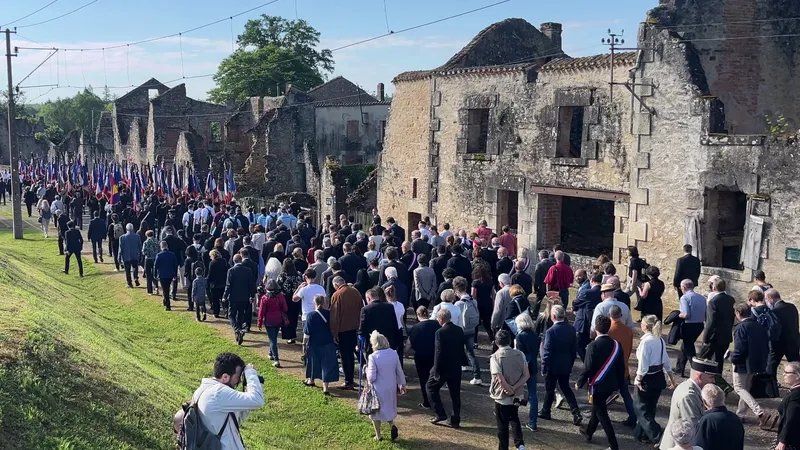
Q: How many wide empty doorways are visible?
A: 1